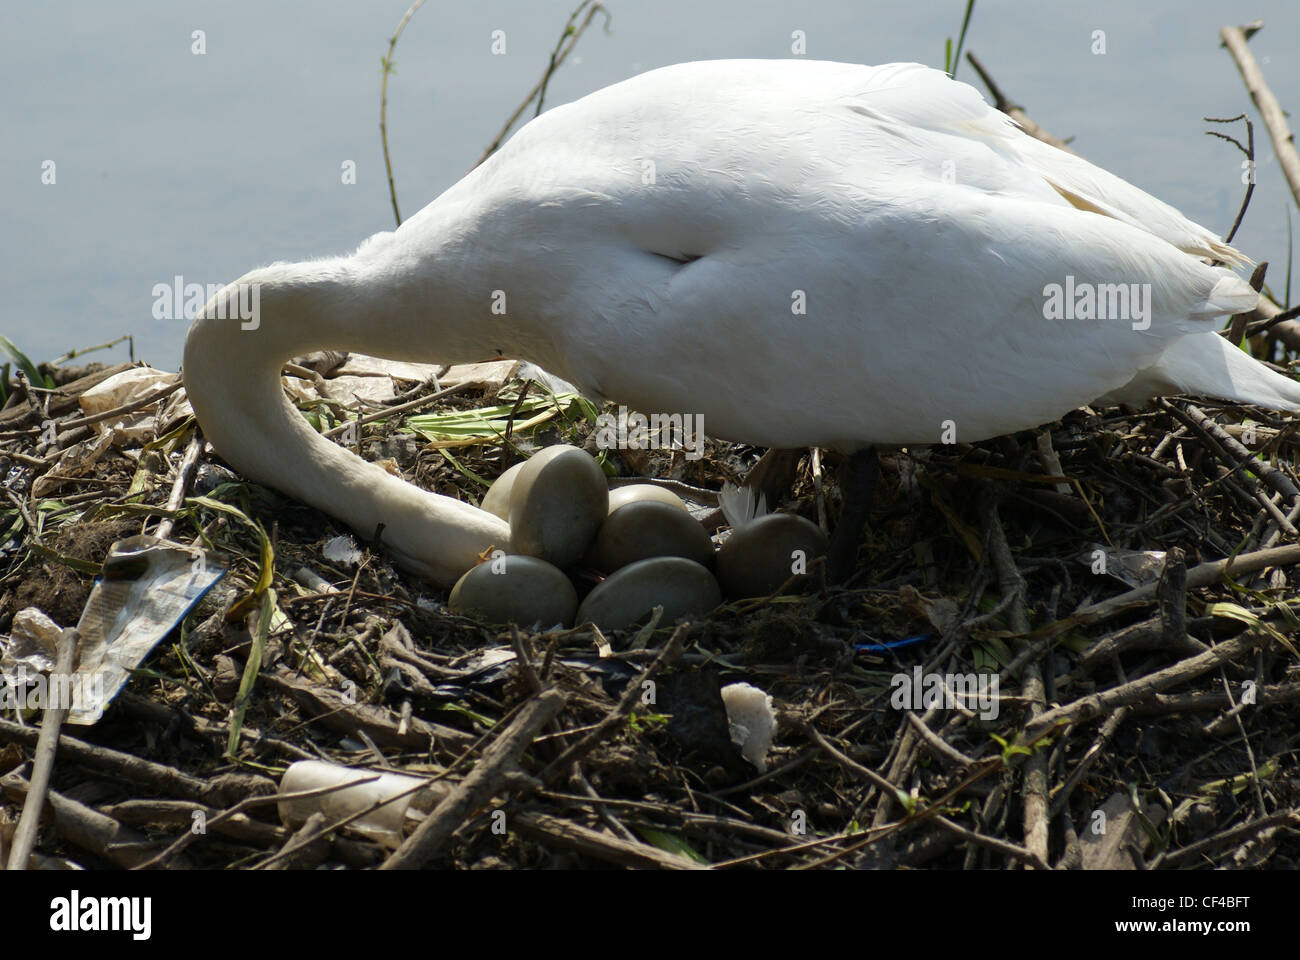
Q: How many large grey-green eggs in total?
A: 7